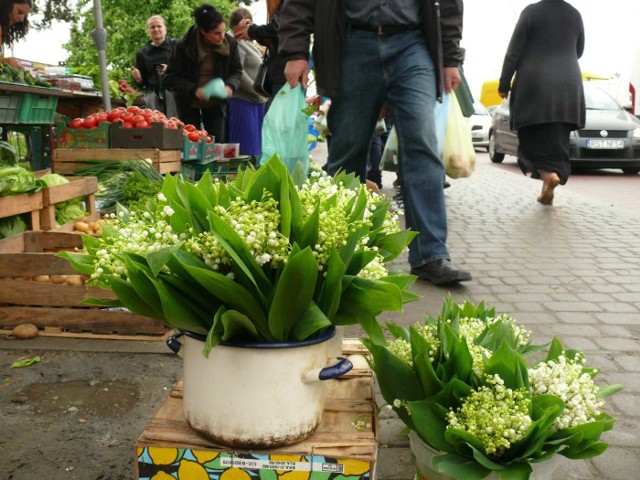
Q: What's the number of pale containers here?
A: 2